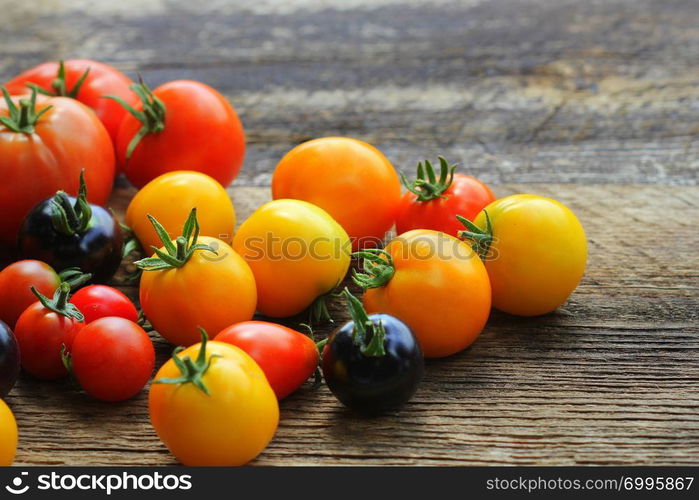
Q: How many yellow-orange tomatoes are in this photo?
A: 8